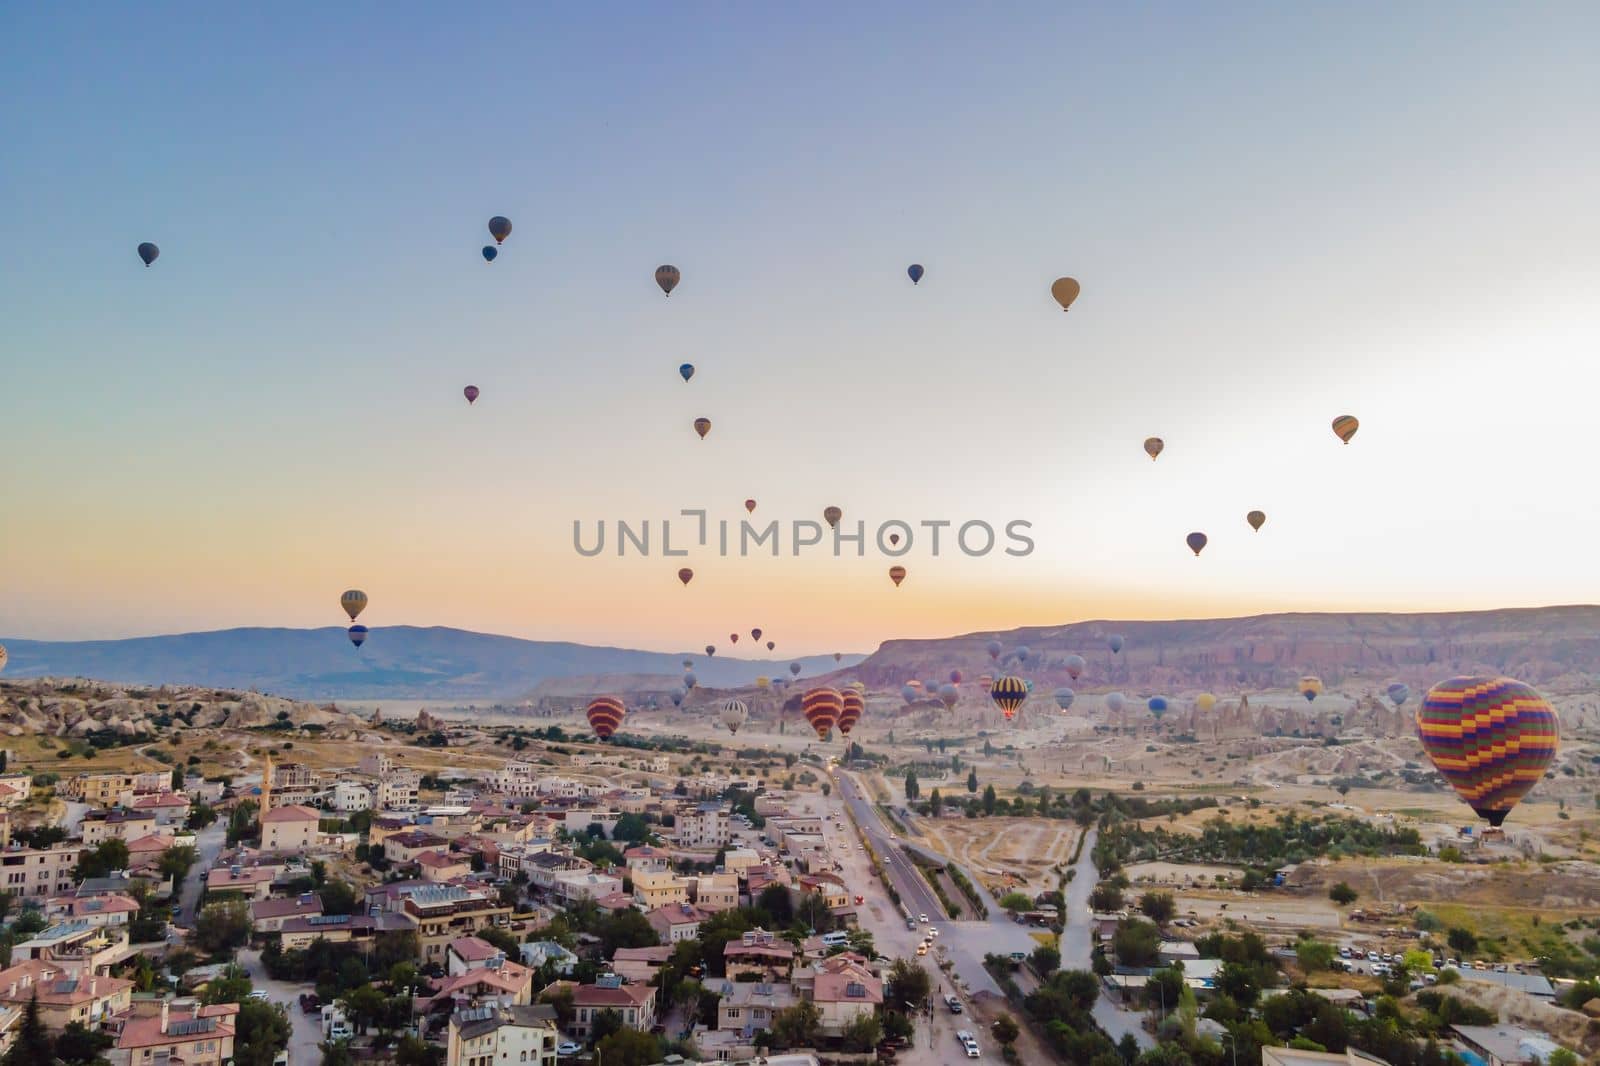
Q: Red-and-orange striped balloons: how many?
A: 3